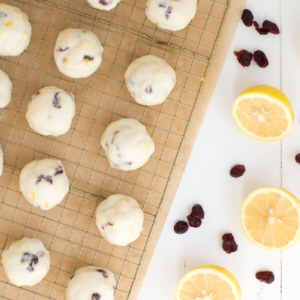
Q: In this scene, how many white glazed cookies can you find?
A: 13